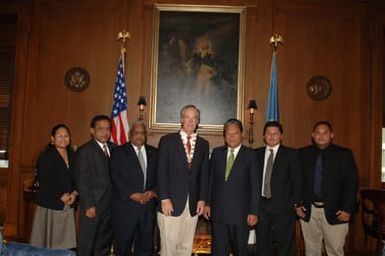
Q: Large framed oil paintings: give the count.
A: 1